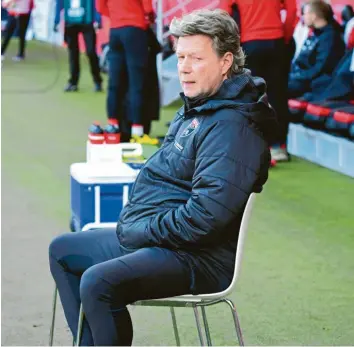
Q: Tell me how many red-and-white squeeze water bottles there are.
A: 2